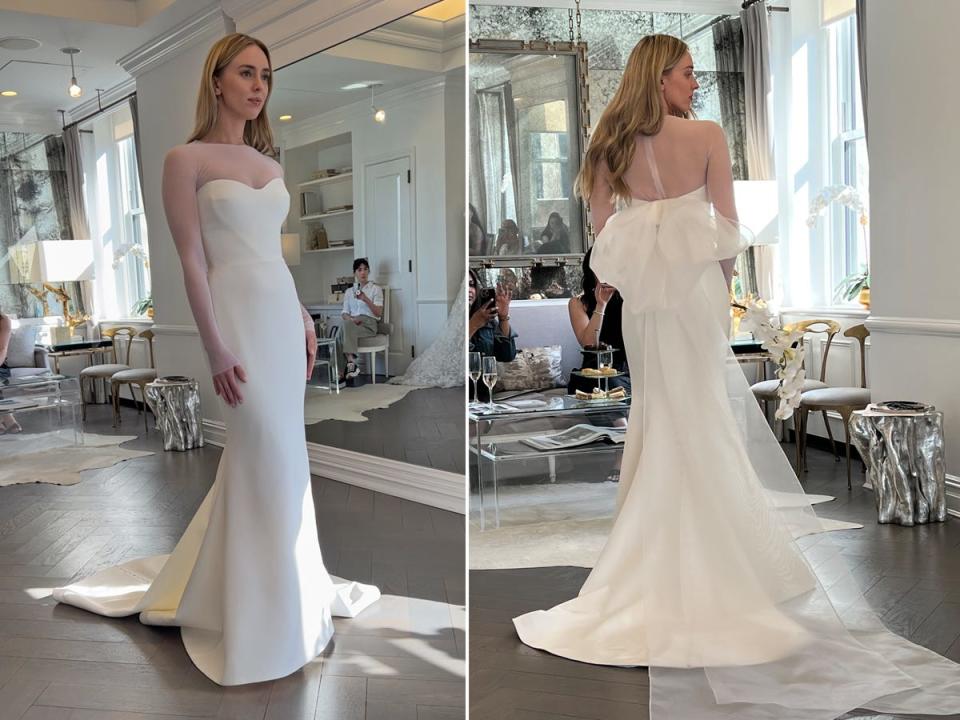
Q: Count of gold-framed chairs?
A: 4